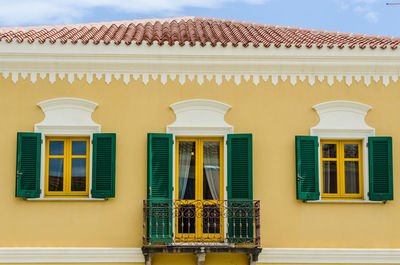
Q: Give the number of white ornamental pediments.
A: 3